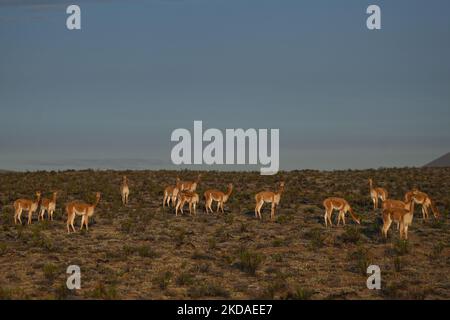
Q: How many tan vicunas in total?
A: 14